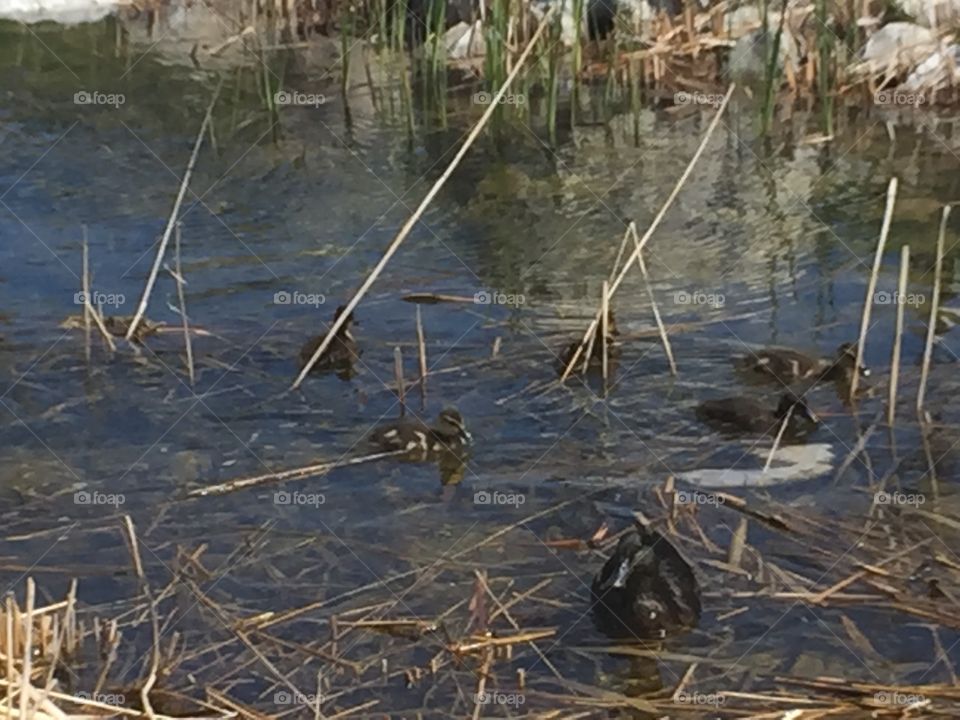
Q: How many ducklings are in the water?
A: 5